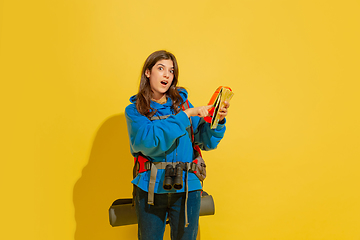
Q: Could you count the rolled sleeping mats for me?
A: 1